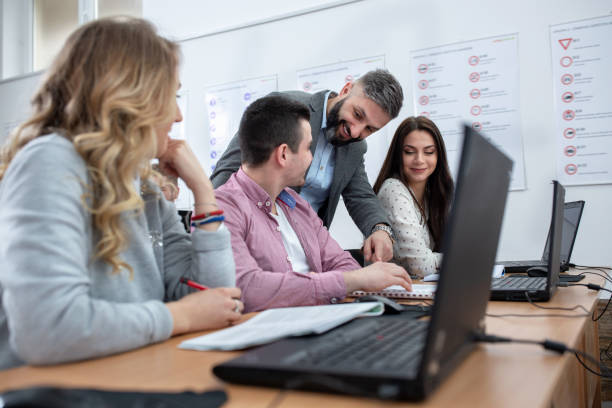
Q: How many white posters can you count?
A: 5